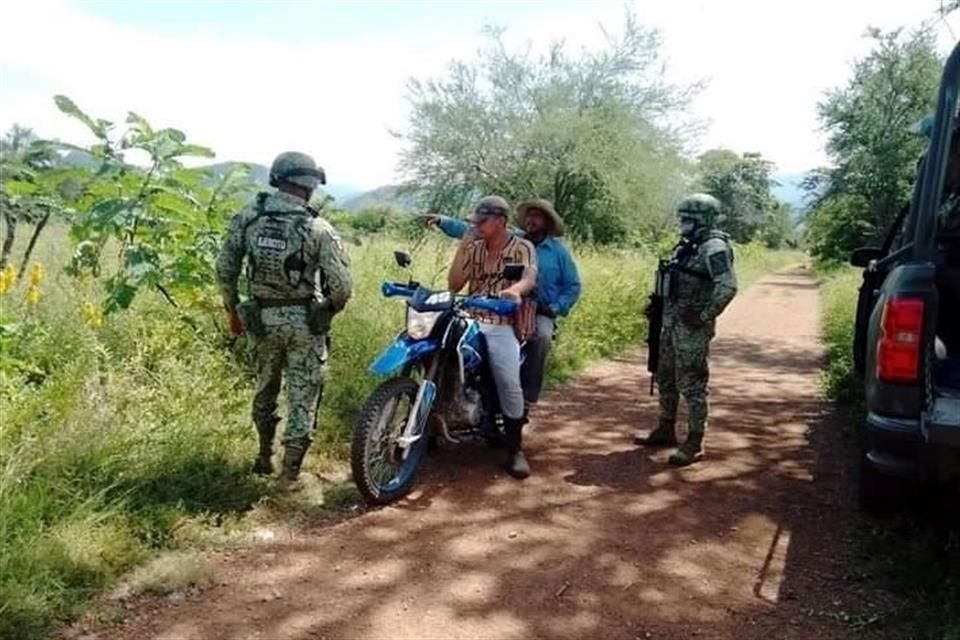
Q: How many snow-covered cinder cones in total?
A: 0